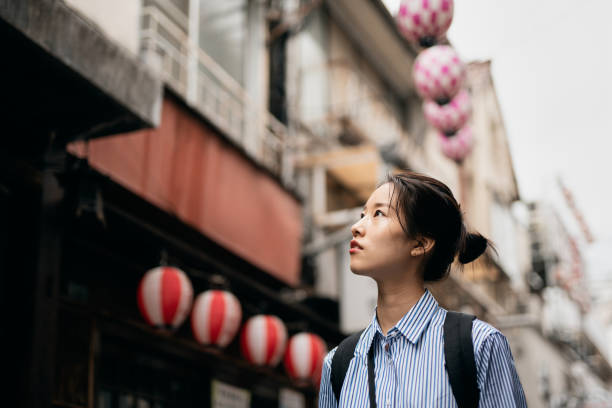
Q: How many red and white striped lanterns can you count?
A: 4